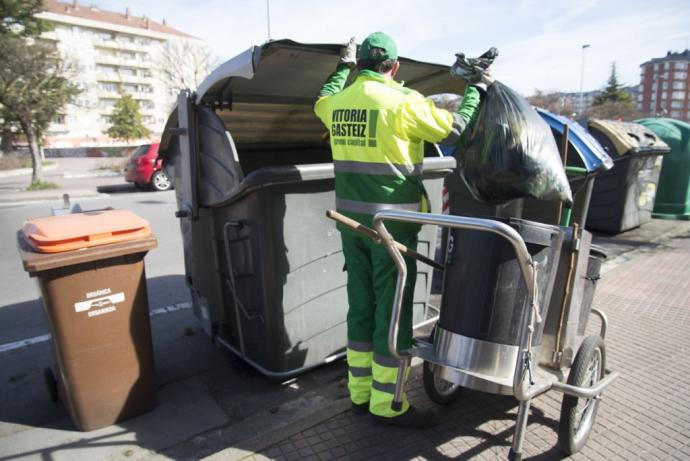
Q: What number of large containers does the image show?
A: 4